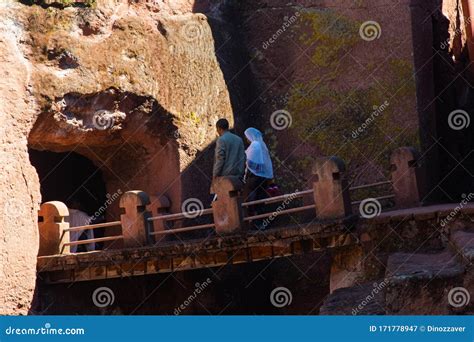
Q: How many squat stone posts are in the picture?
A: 6